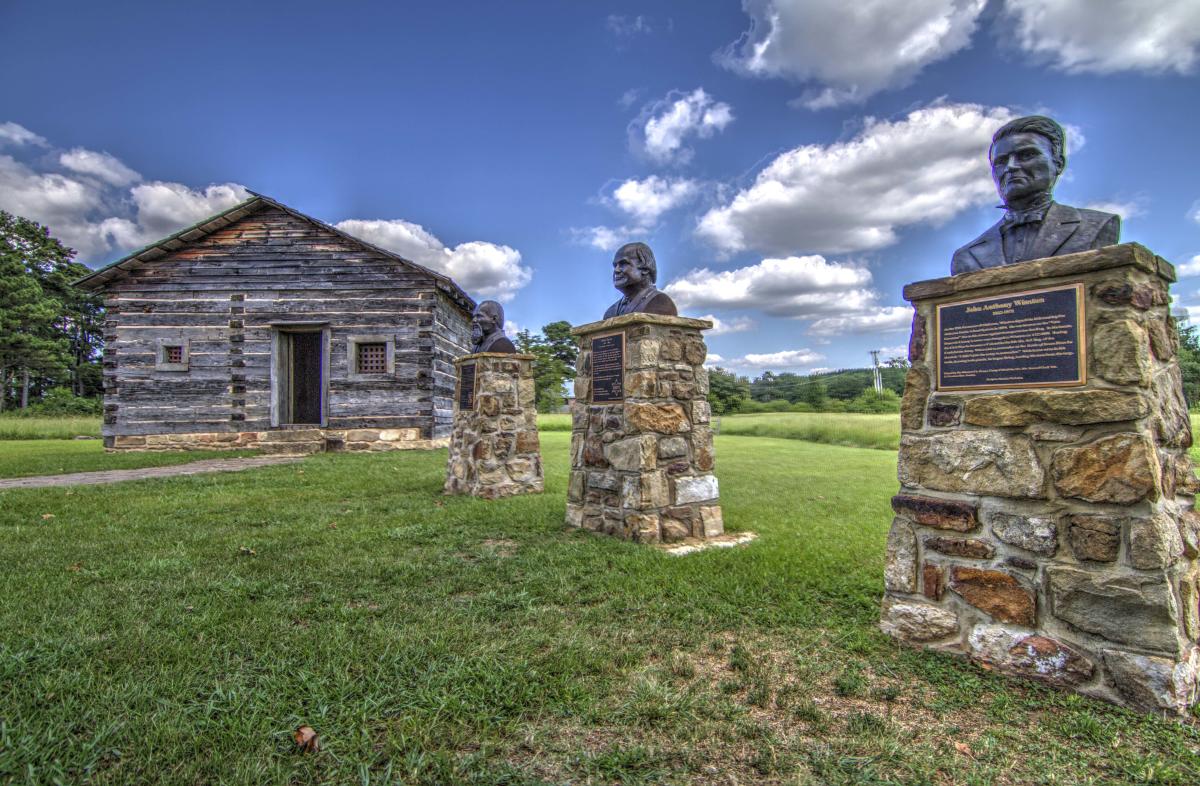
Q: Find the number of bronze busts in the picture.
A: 3